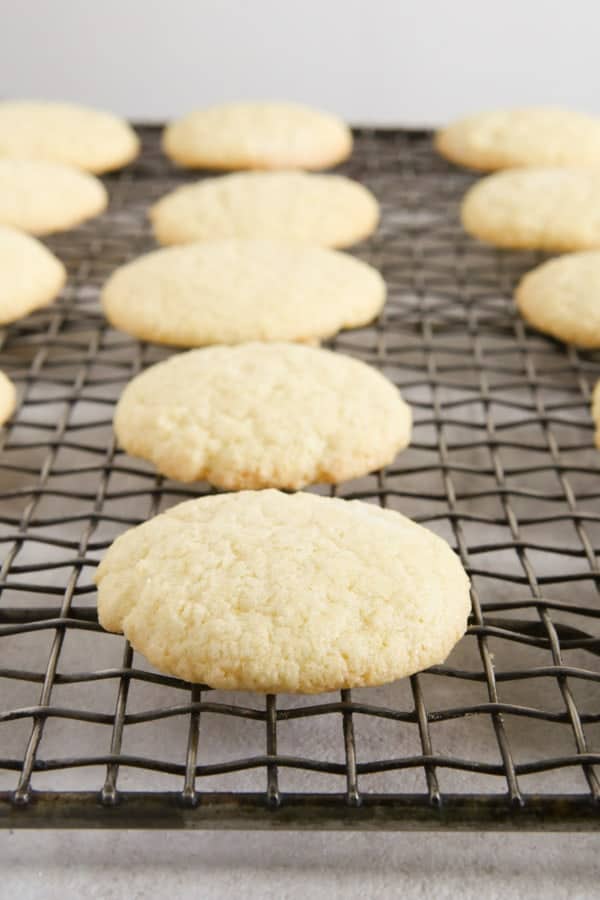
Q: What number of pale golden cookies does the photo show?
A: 13